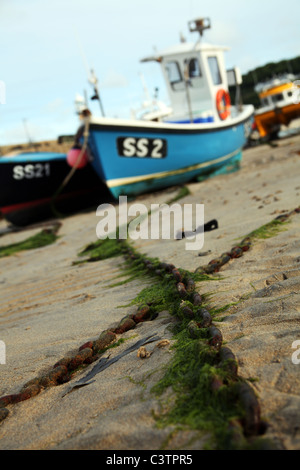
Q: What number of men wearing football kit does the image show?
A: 0